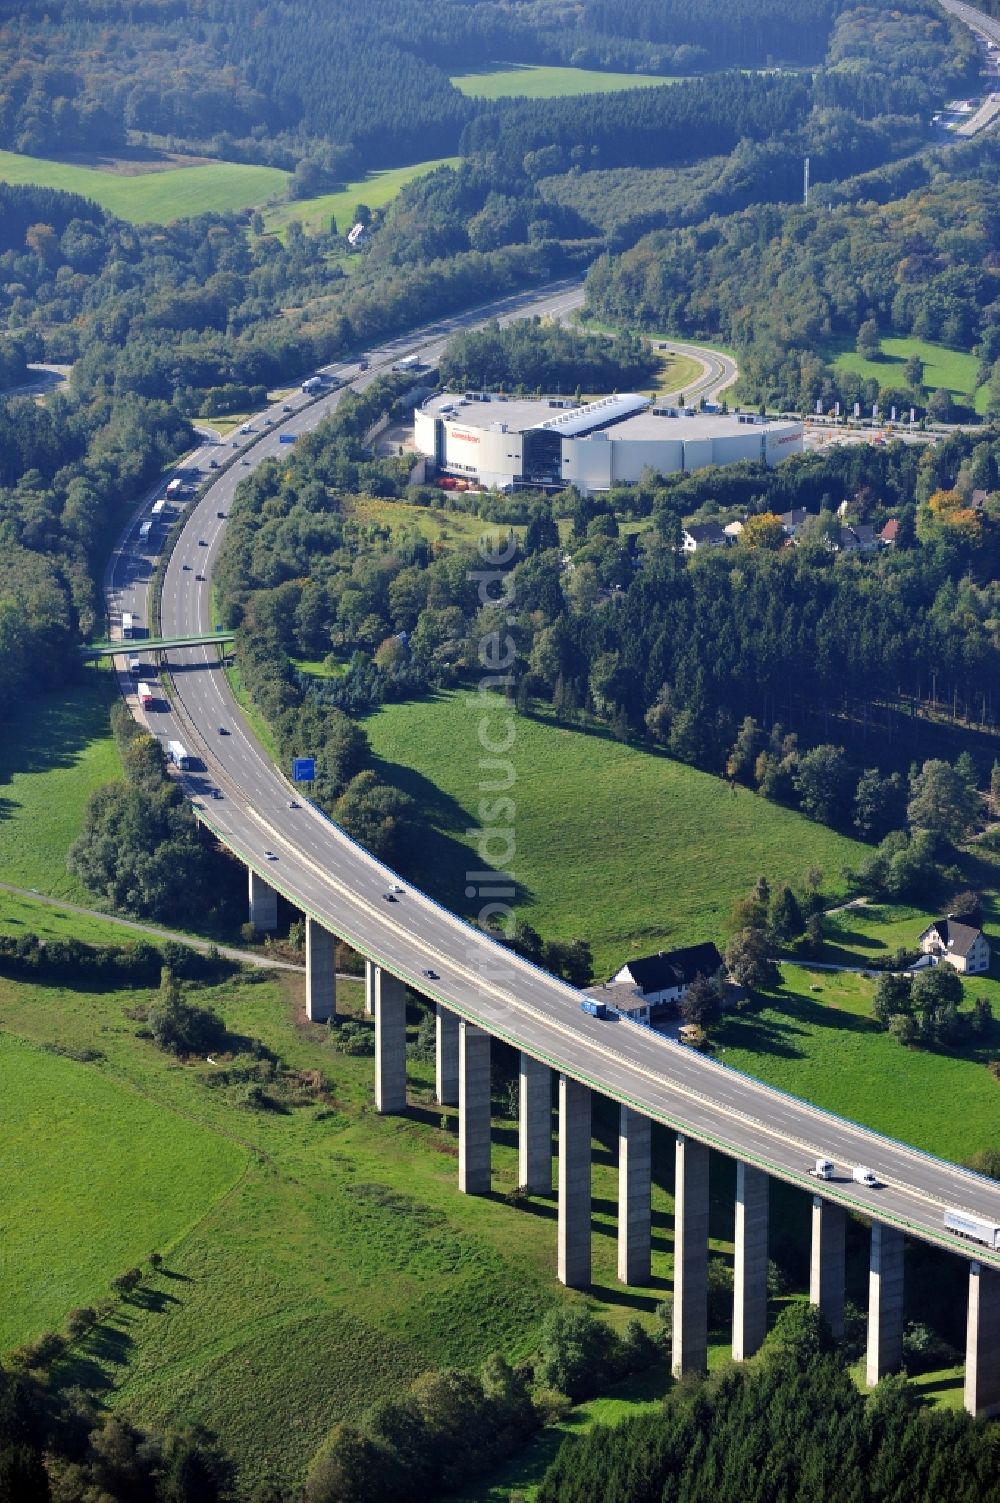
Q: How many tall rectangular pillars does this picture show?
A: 14